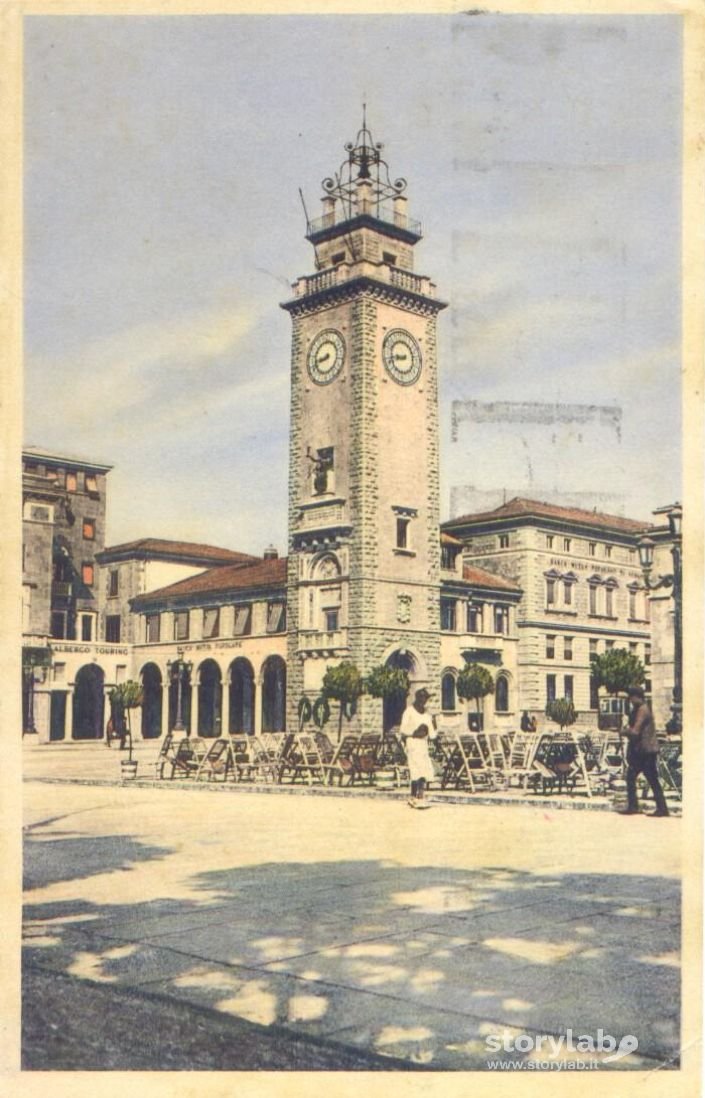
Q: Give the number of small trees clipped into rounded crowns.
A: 6